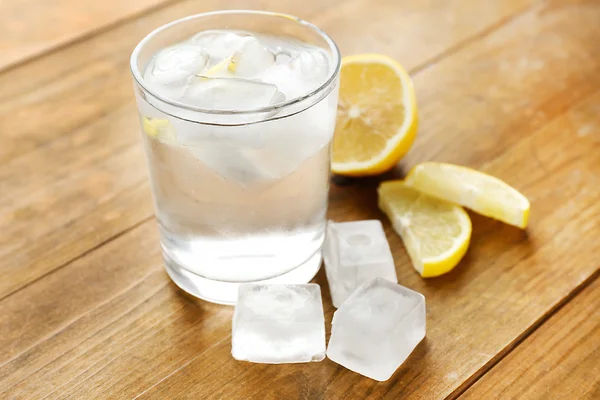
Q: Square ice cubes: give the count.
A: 3